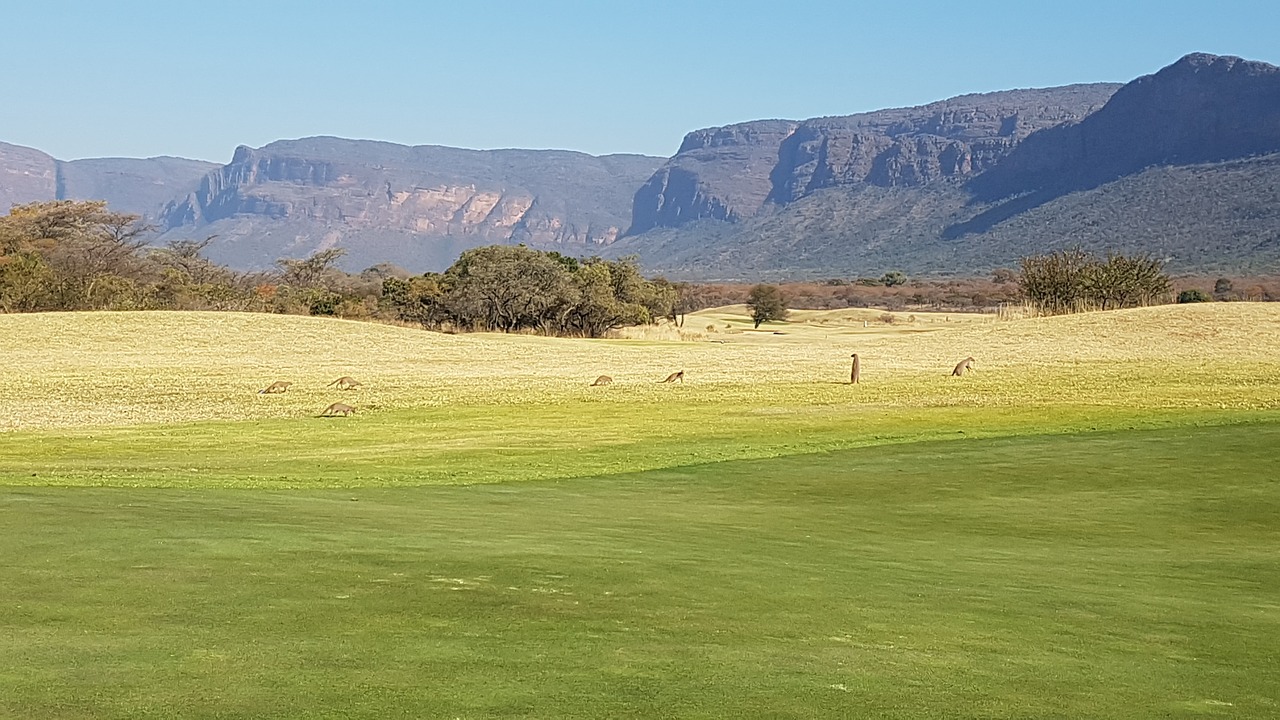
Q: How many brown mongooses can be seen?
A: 7